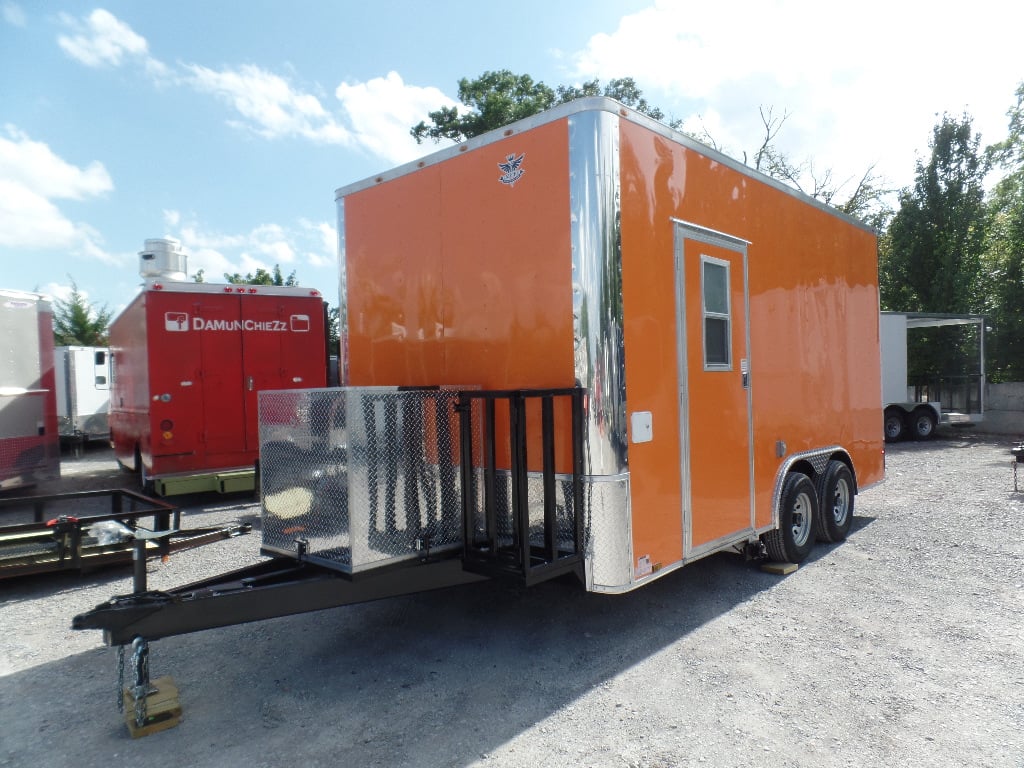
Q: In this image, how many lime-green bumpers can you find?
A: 1